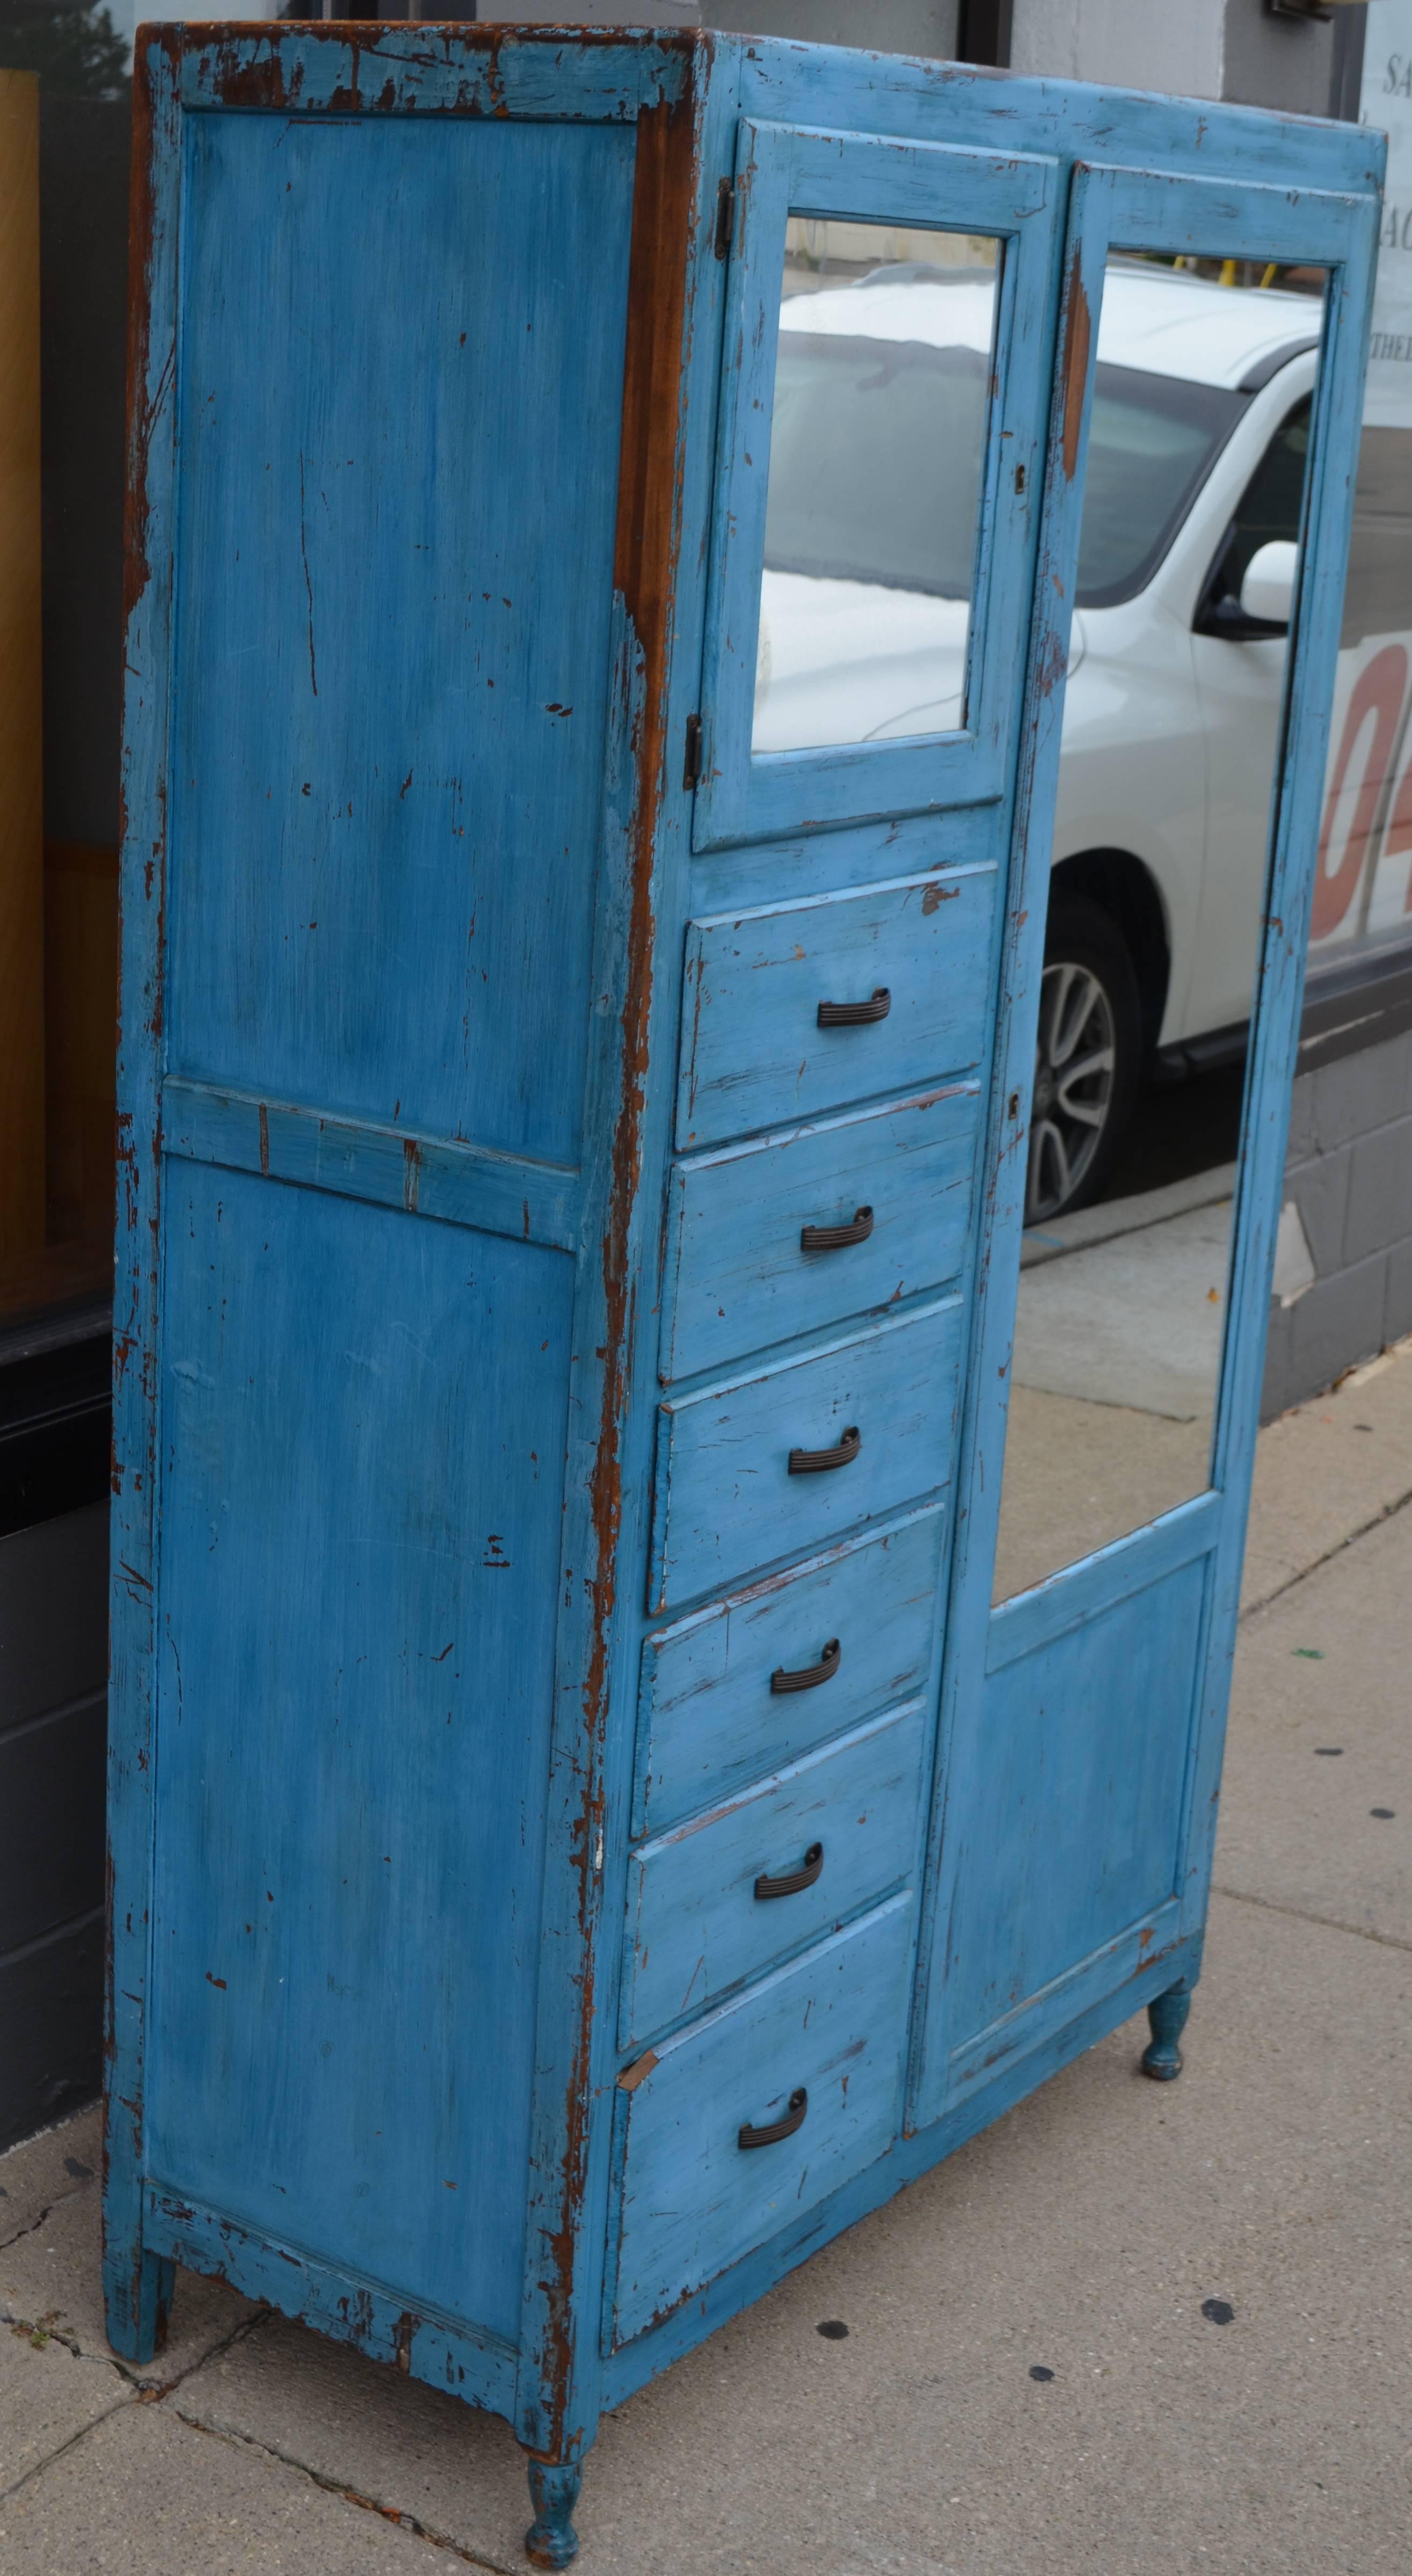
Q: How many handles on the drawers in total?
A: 6